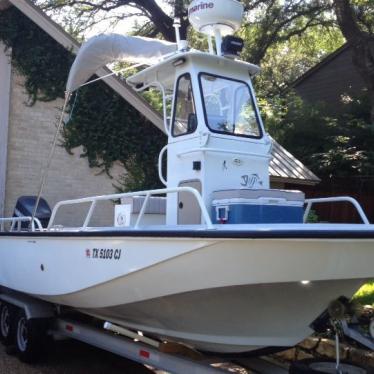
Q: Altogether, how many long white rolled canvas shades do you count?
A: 1